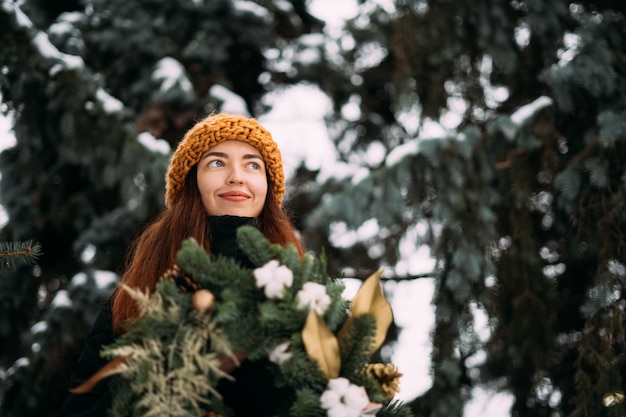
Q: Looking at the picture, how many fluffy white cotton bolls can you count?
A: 4